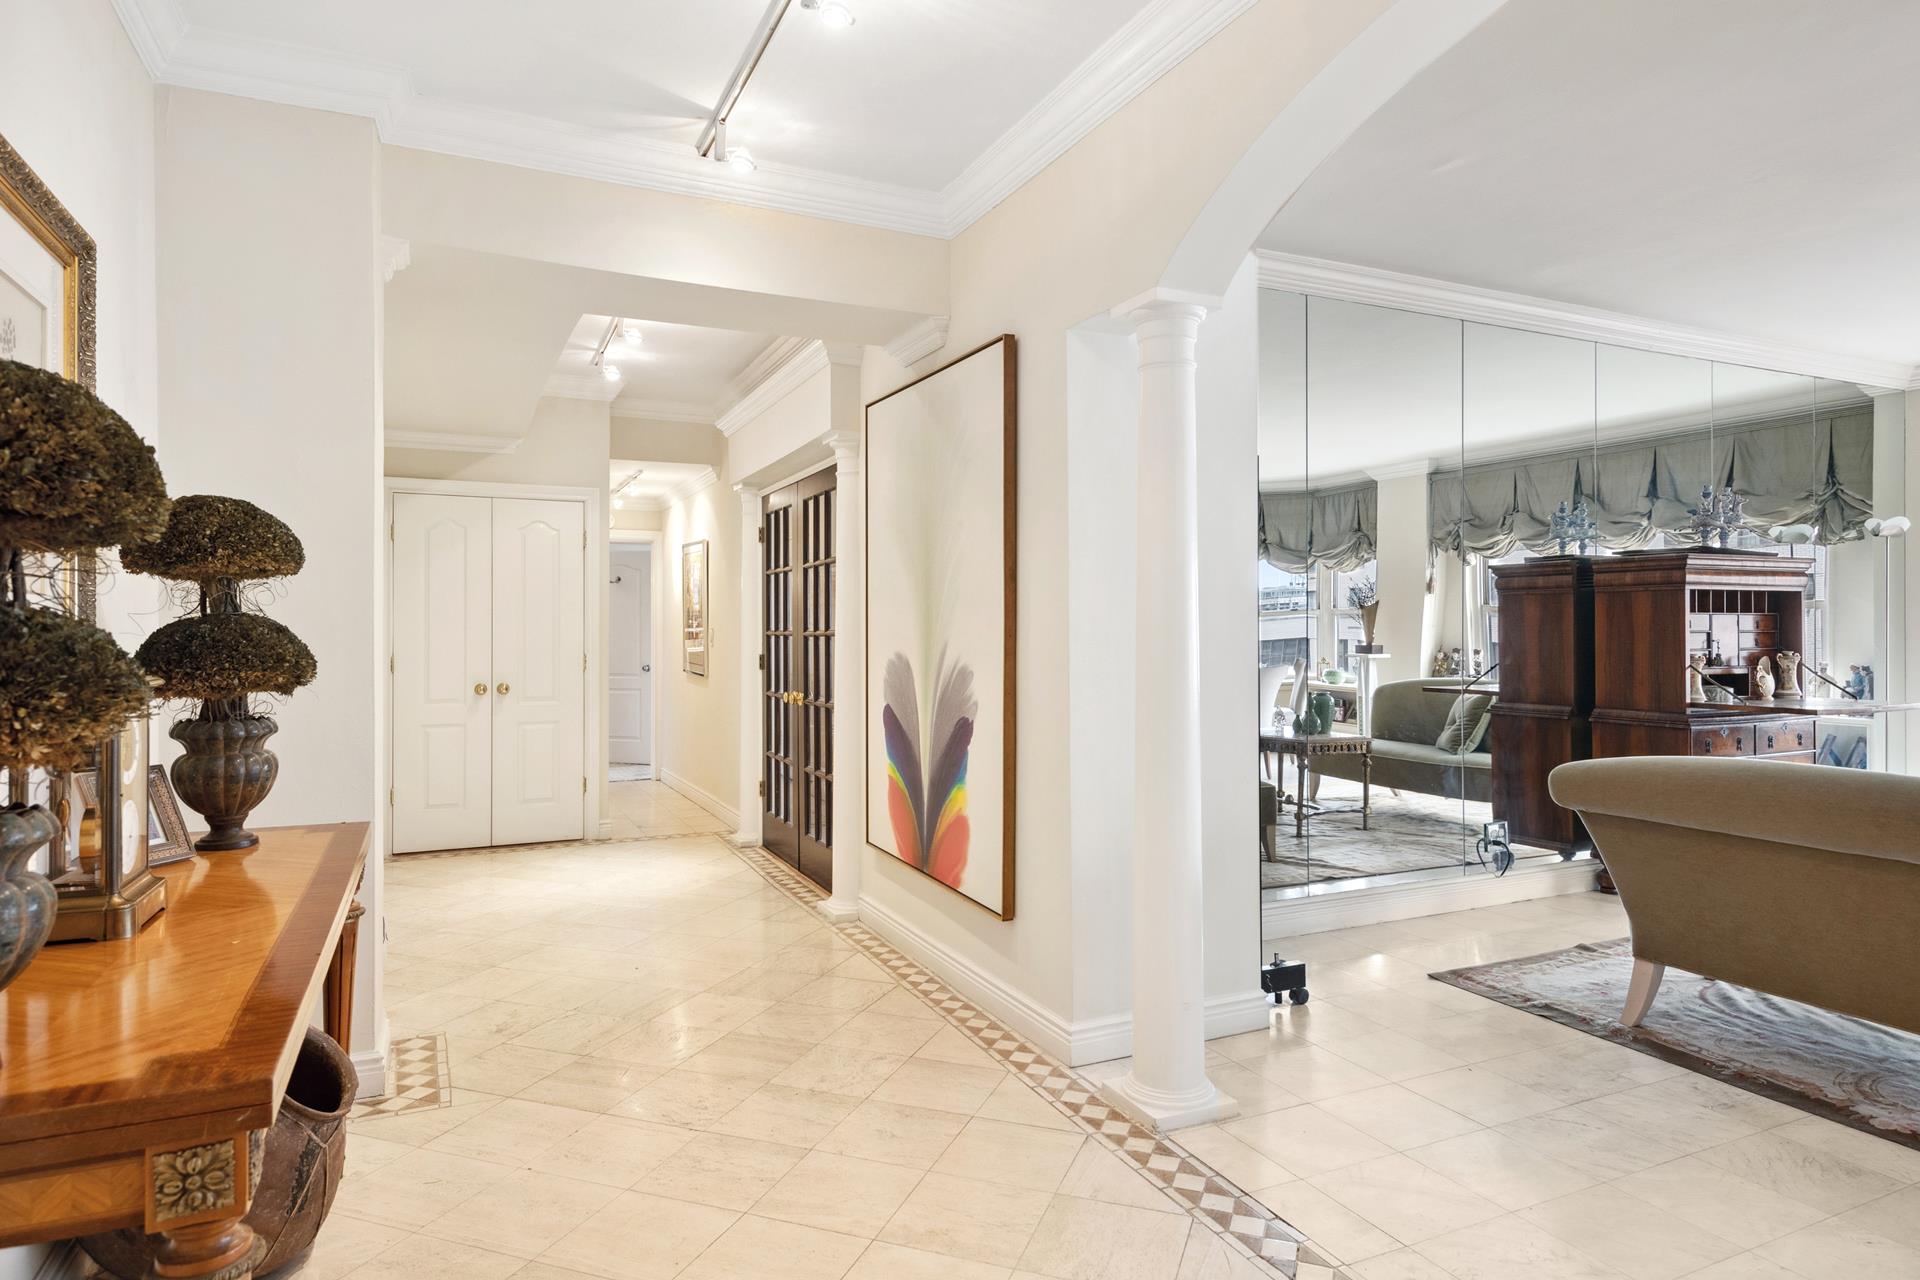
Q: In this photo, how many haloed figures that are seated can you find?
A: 0